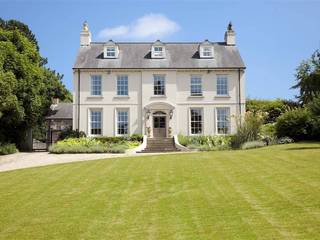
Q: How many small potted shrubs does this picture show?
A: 2